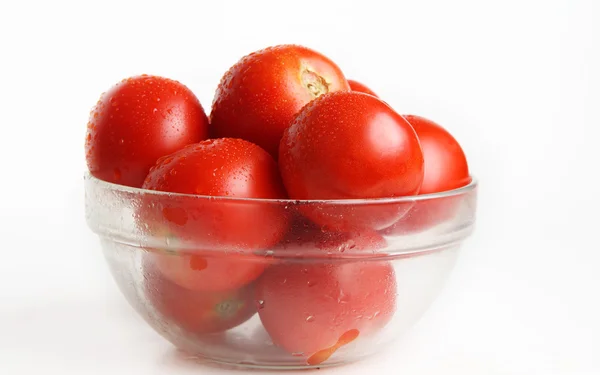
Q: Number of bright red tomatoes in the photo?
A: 8